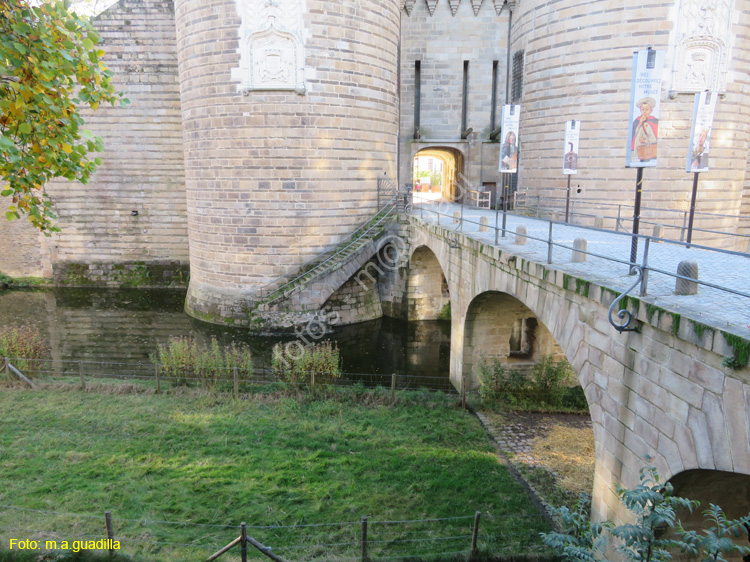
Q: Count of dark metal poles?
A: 4